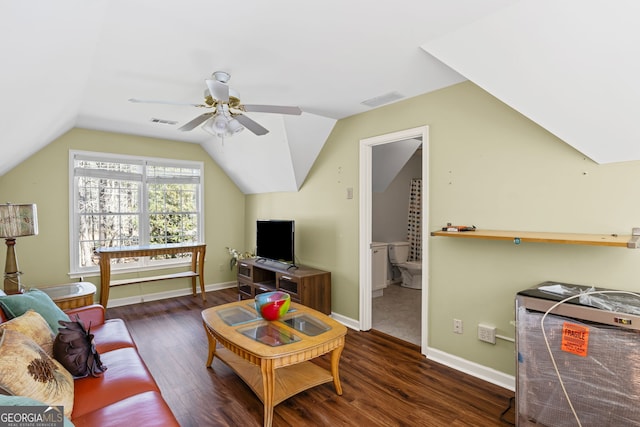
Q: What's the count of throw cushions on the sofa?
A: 5